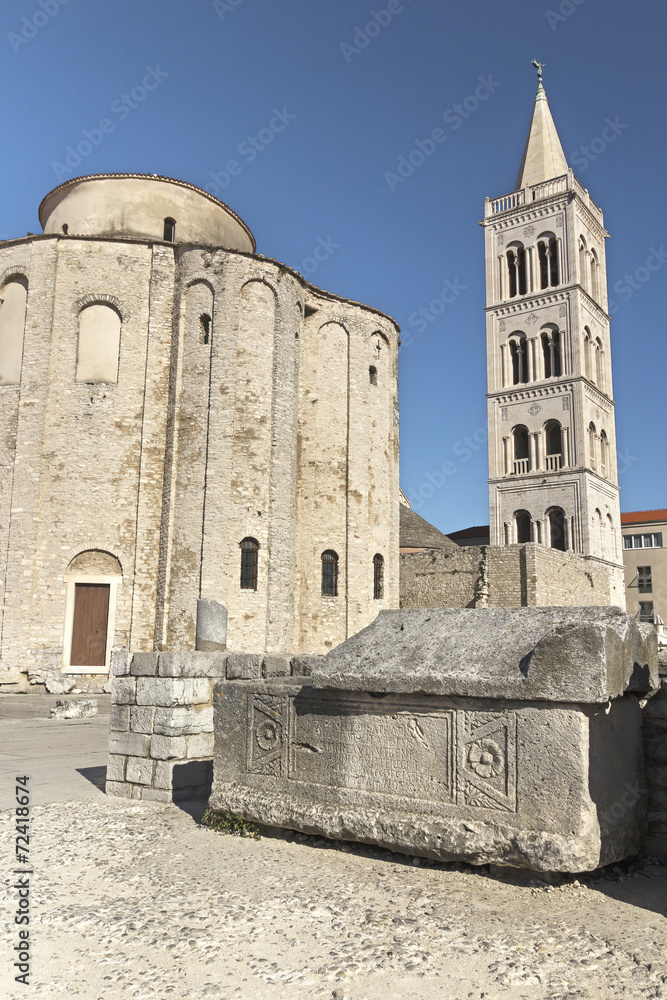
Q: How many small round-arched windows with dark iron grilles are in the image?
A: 3